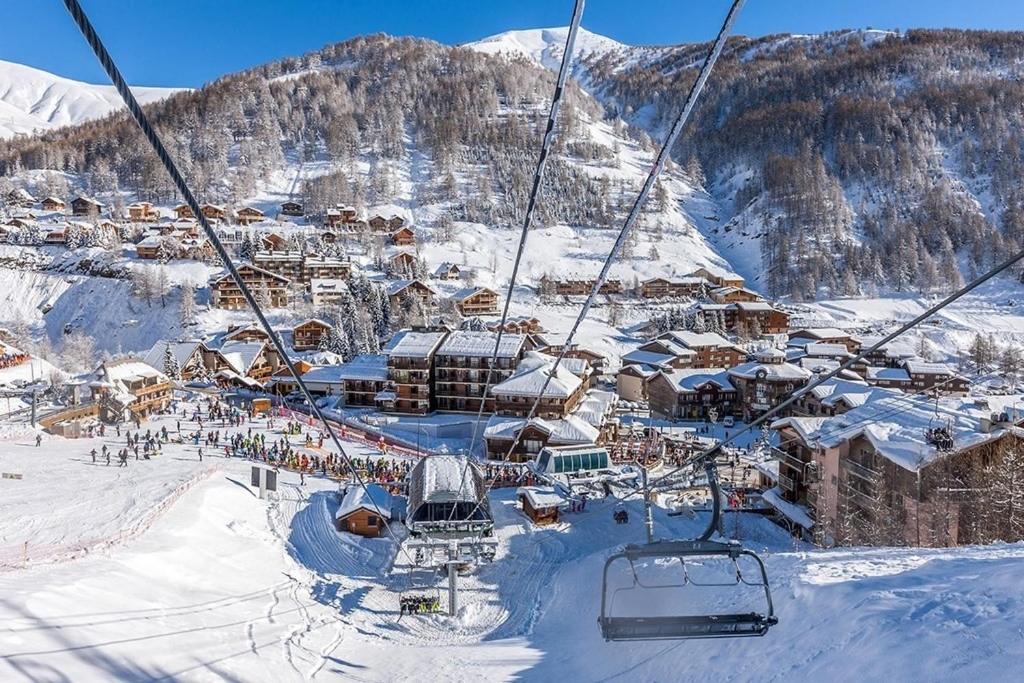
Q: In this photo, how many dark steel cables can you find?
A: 4